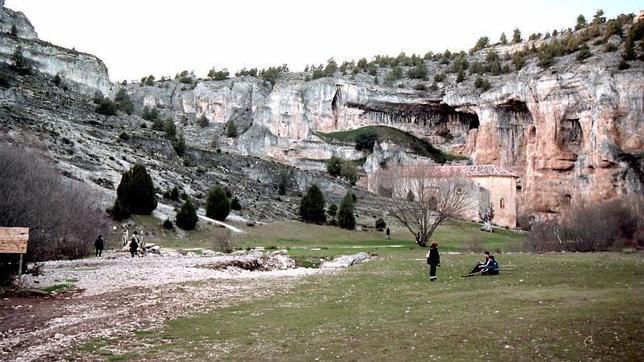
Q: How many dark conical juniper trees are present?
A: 5